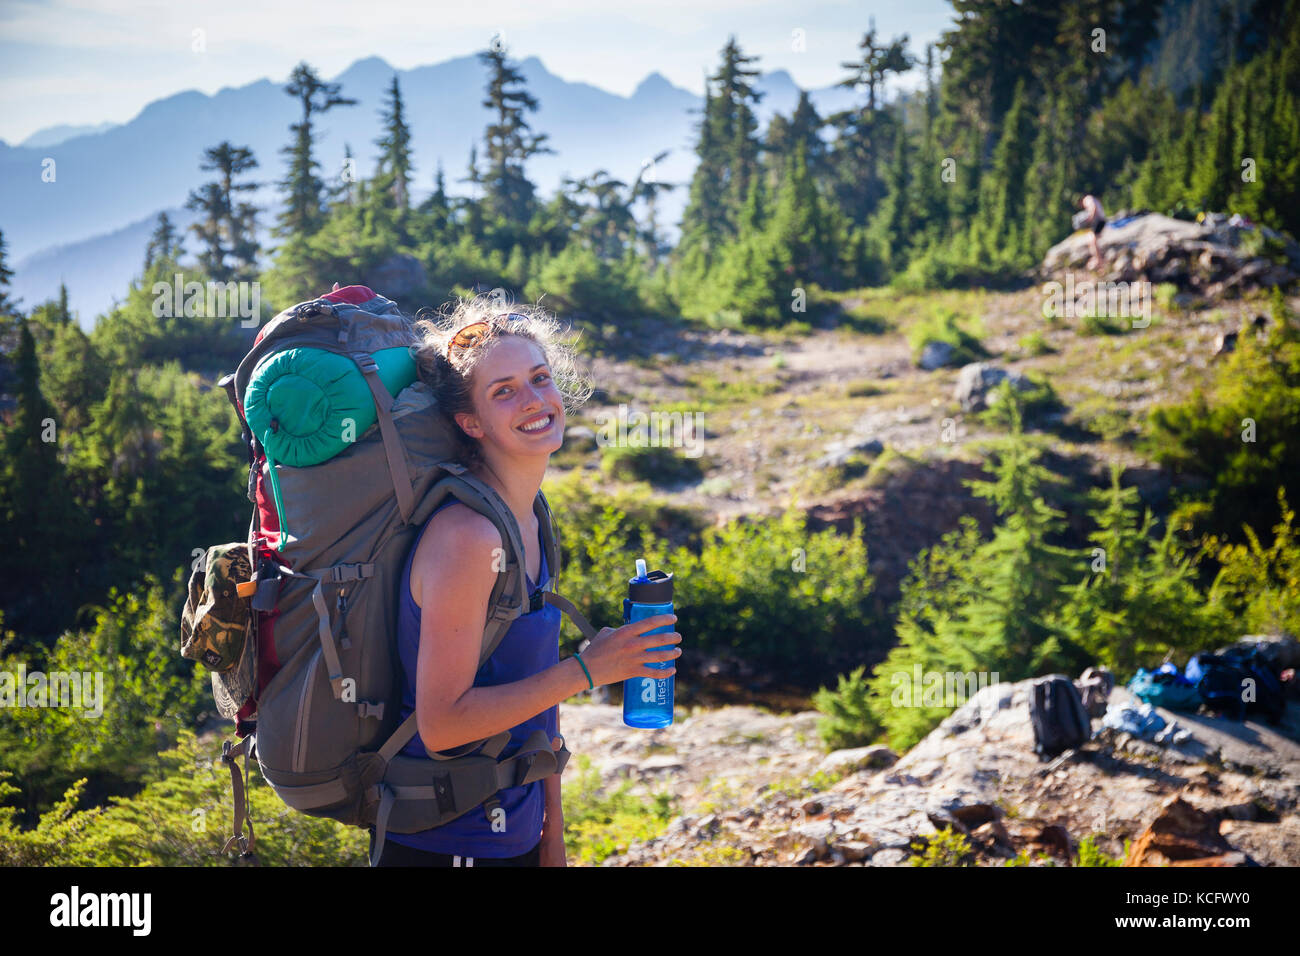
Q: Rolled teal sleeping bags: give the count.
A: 1